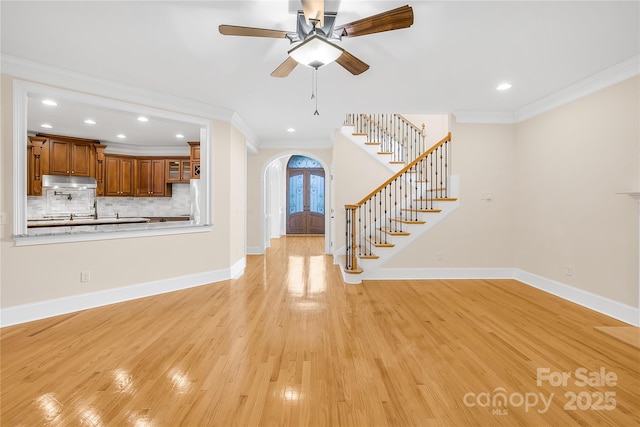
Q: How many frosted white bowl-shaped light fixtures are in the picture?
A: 1